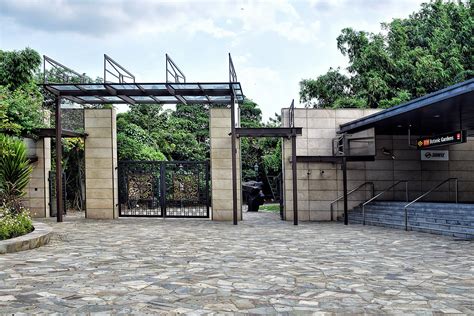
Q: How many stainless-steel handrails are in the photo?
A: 3